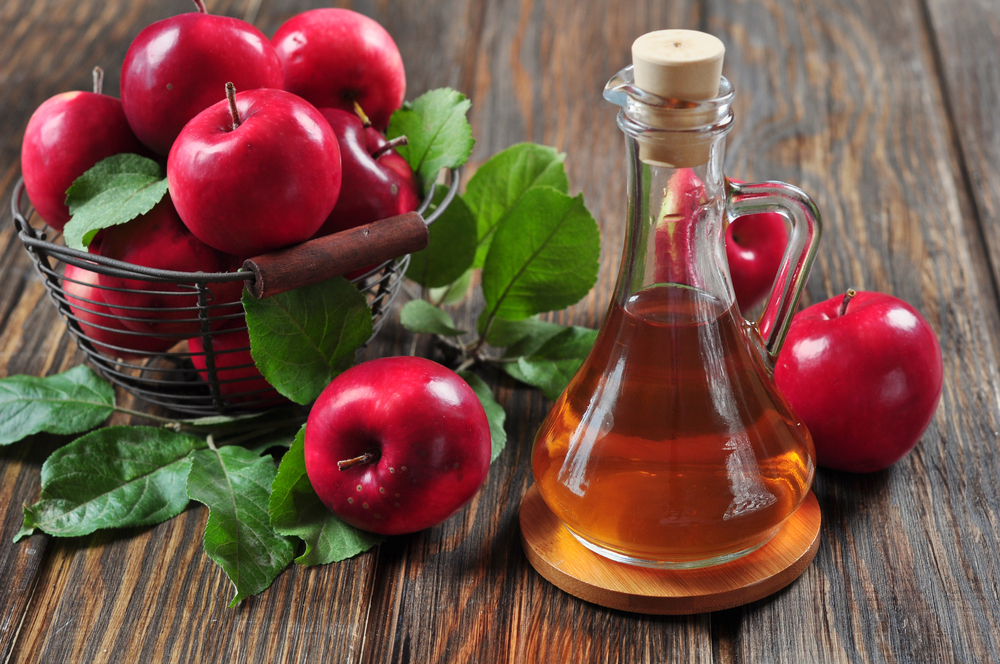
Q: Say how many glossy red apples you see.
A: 11